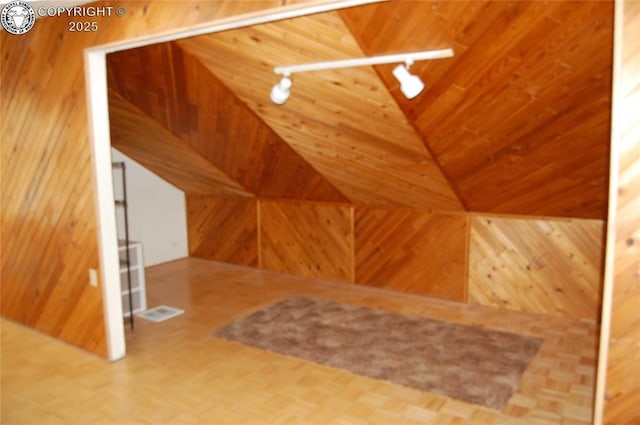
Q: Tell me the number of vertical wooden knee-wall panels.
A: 4